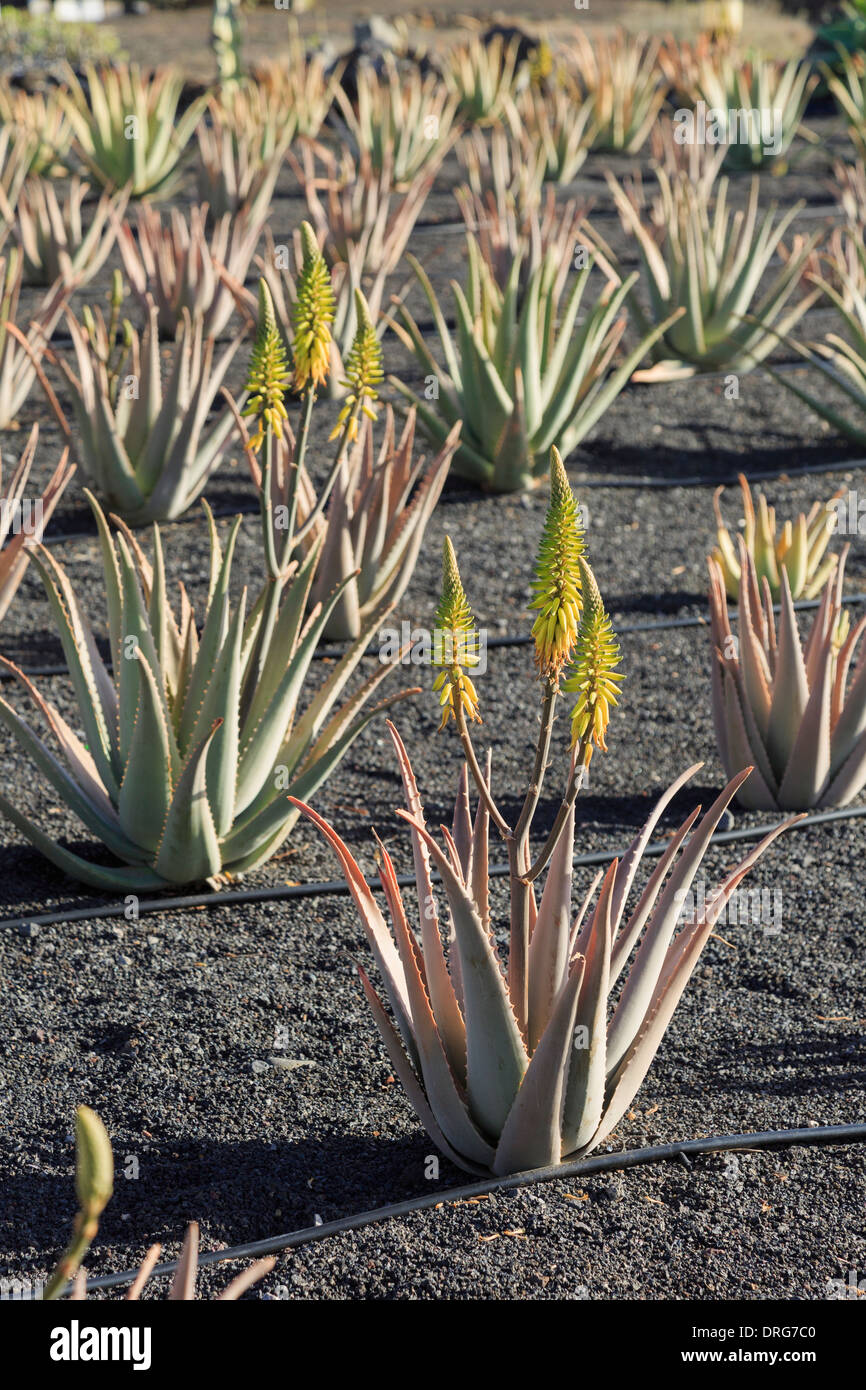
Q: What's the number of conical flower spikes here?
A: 6